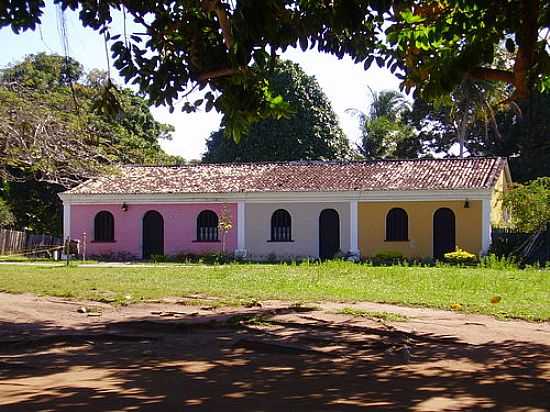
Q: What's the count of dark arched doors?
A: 3